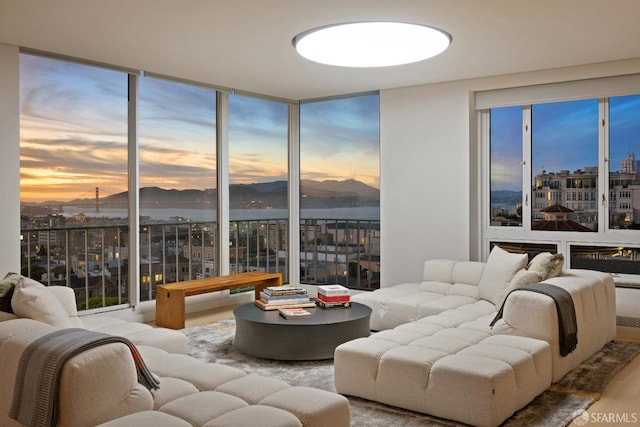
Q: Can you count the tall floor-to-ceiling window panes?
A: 4